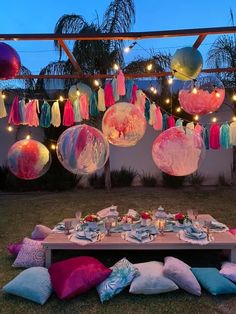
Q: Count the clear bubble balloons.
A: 5